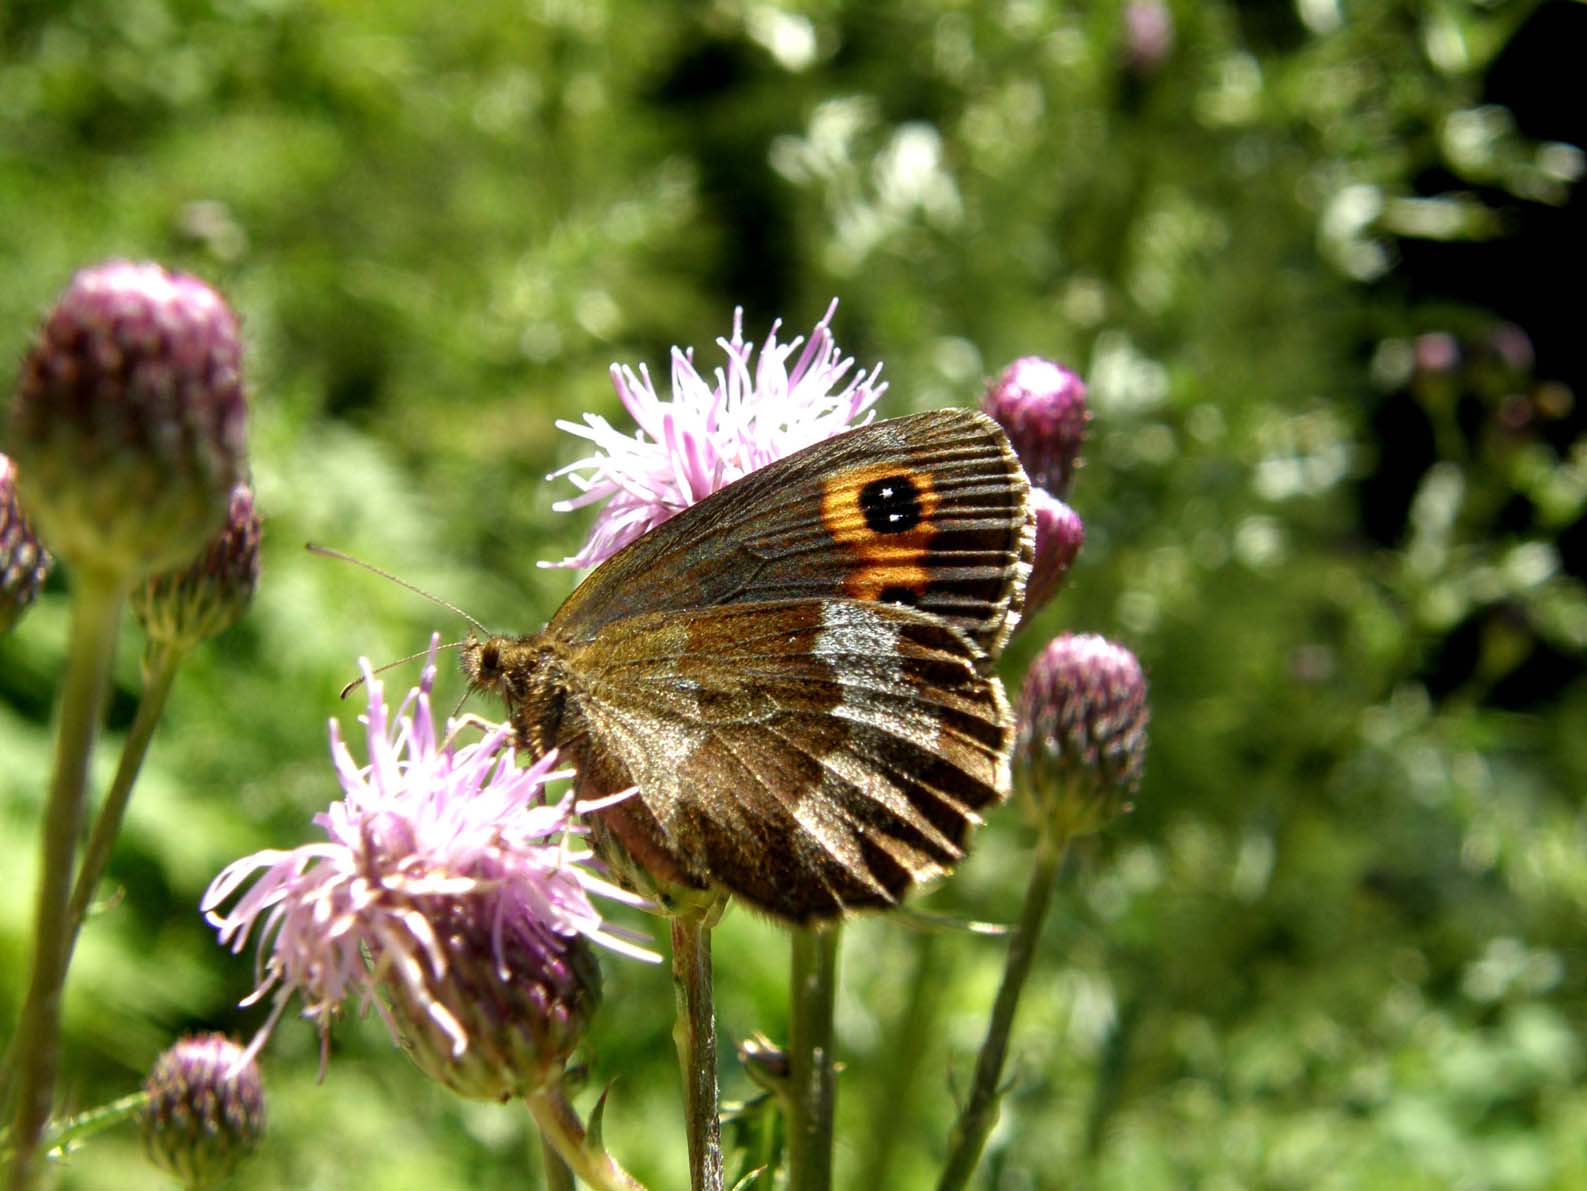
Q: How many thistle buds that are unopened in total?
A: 7